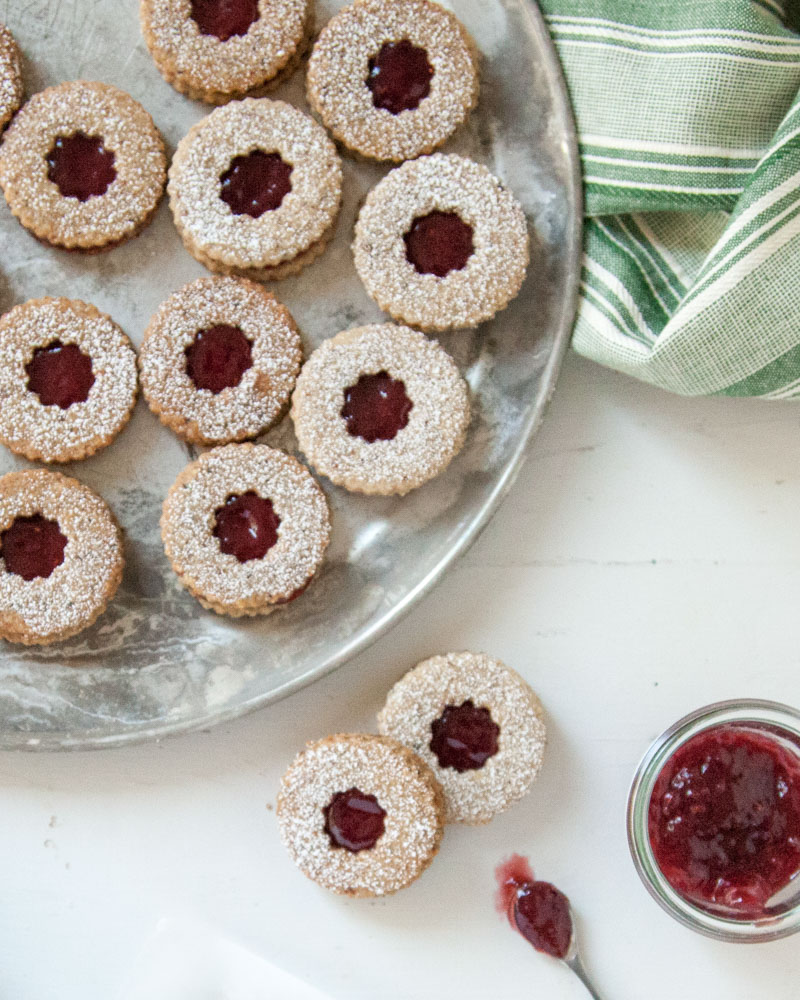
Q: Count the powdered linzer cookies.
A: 13